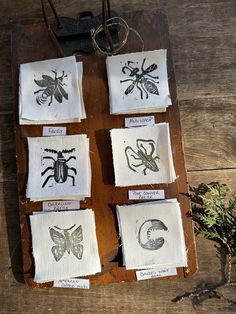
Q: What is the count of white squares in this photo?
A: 6